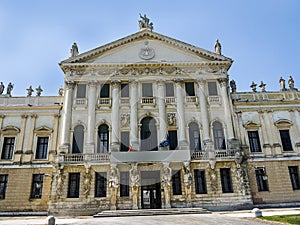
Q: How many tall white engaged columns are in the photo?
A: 8